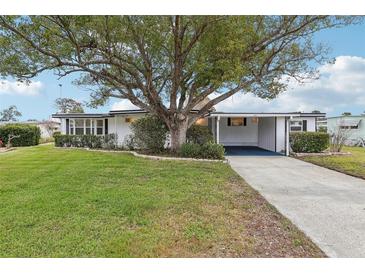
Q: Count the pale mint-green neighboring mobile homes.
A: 1